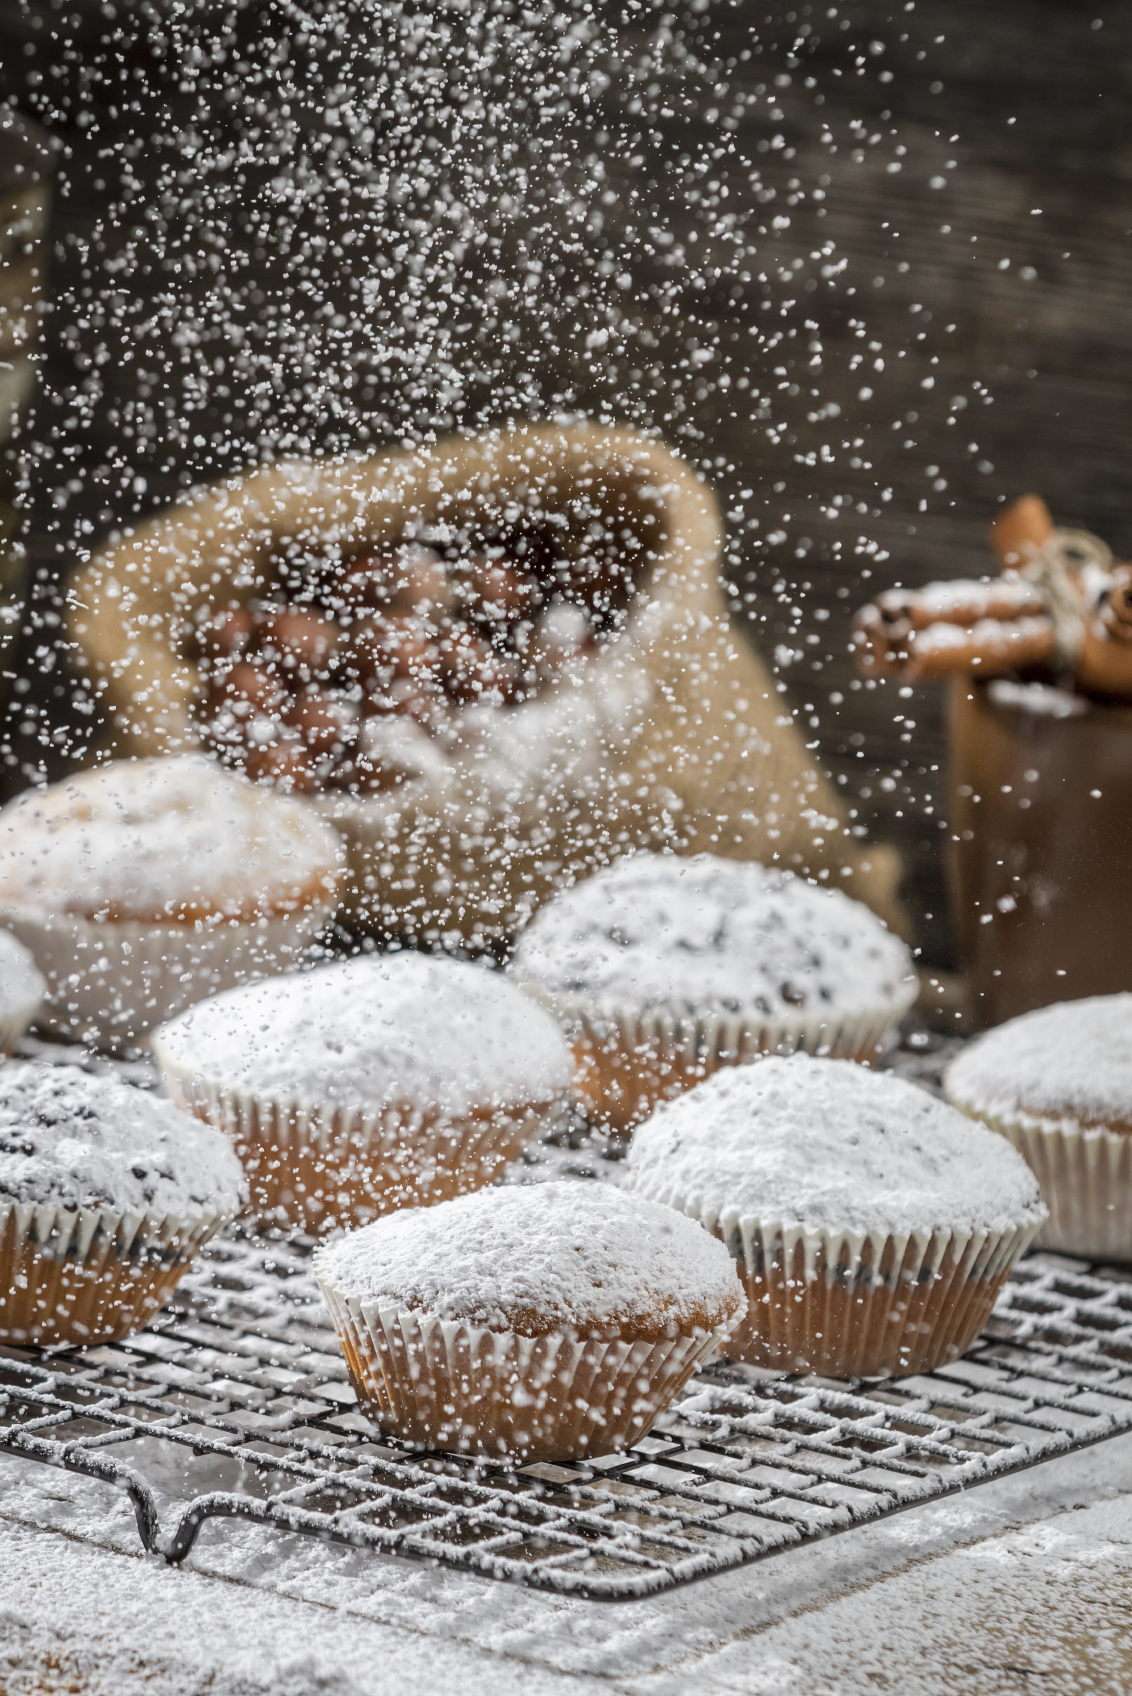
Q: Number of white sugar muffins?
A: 8